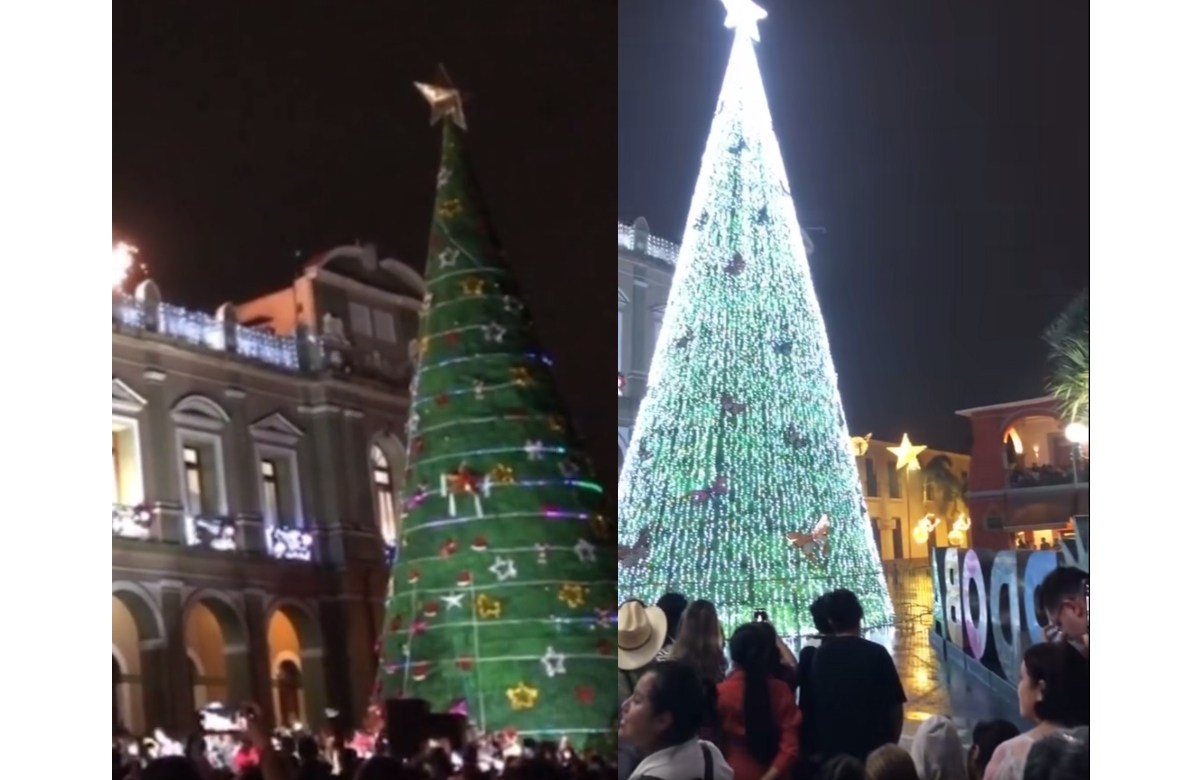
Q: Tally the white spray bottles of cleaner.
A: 0